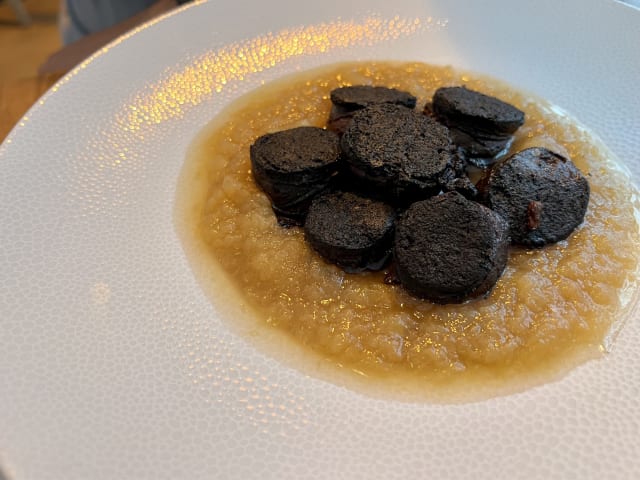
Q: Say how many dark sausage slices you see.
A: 7